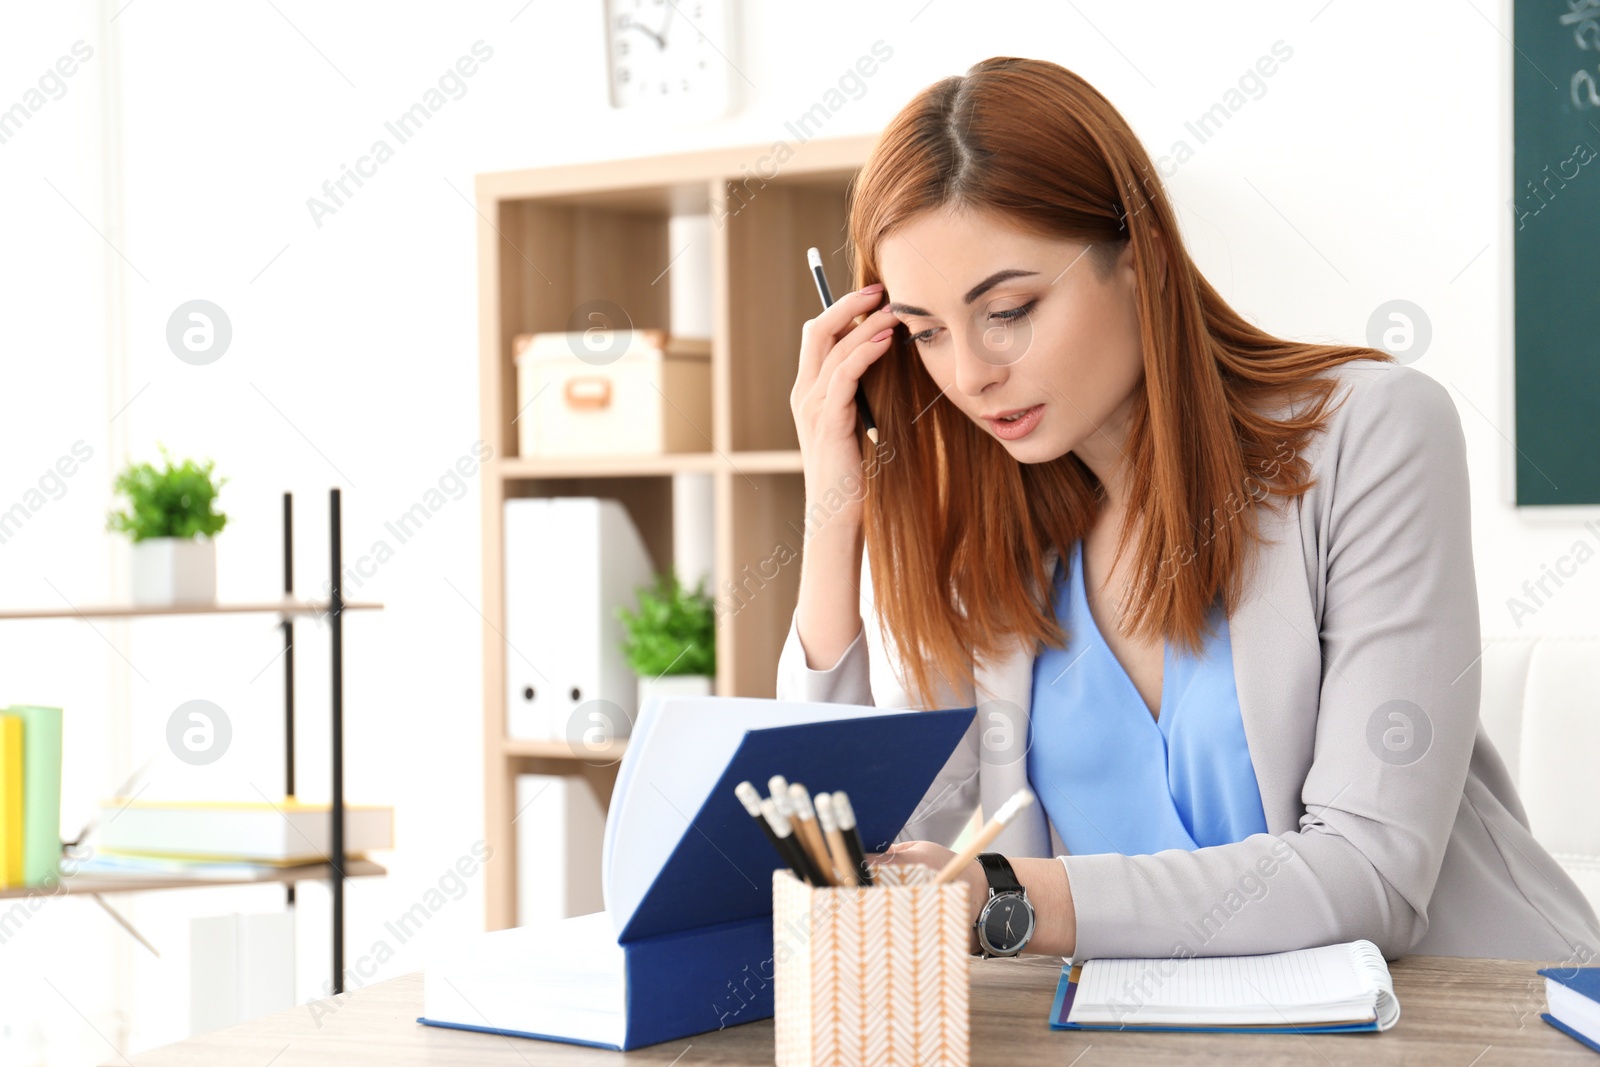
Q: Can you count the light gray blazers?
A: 1